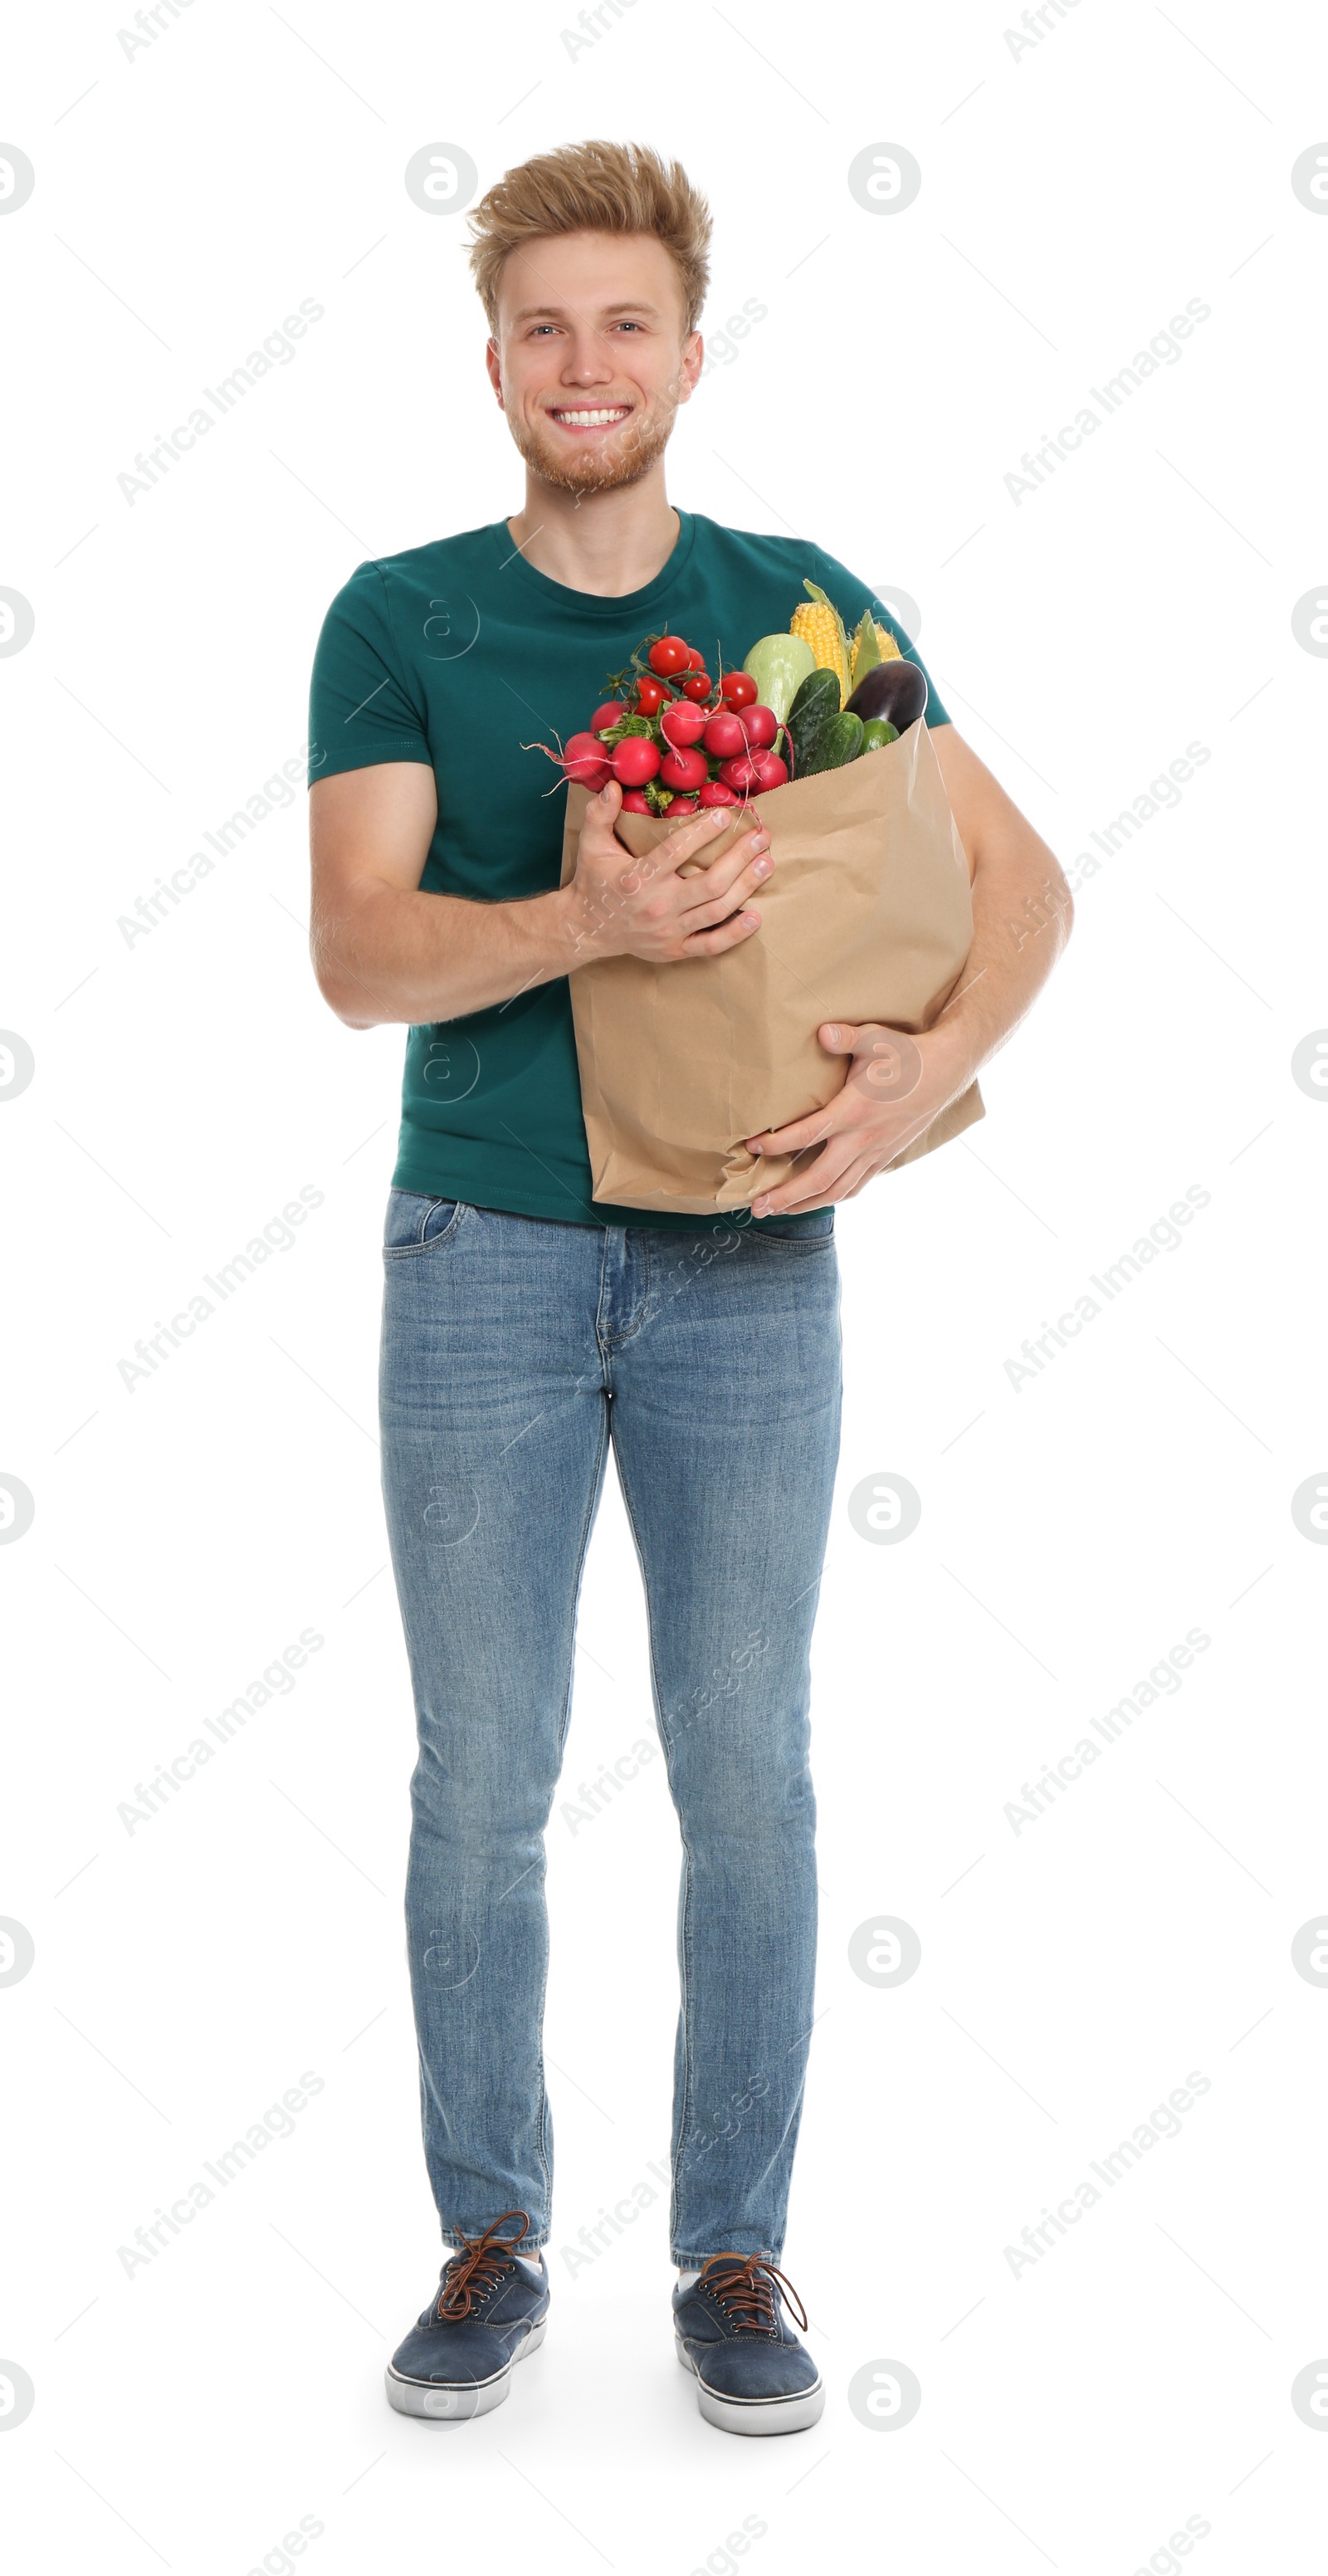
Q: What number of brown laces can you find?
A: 2